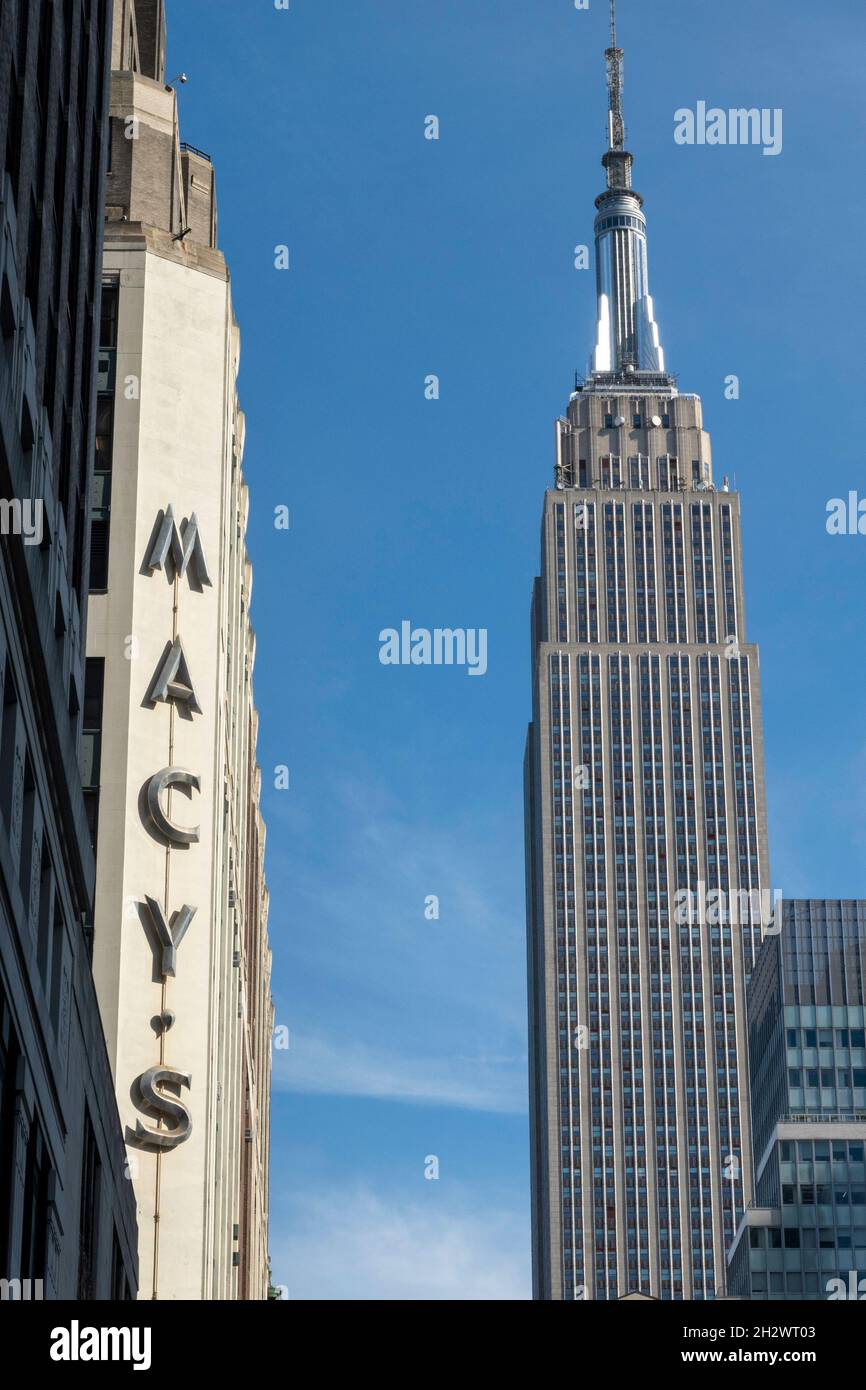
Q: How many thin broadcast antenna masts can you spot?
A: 1